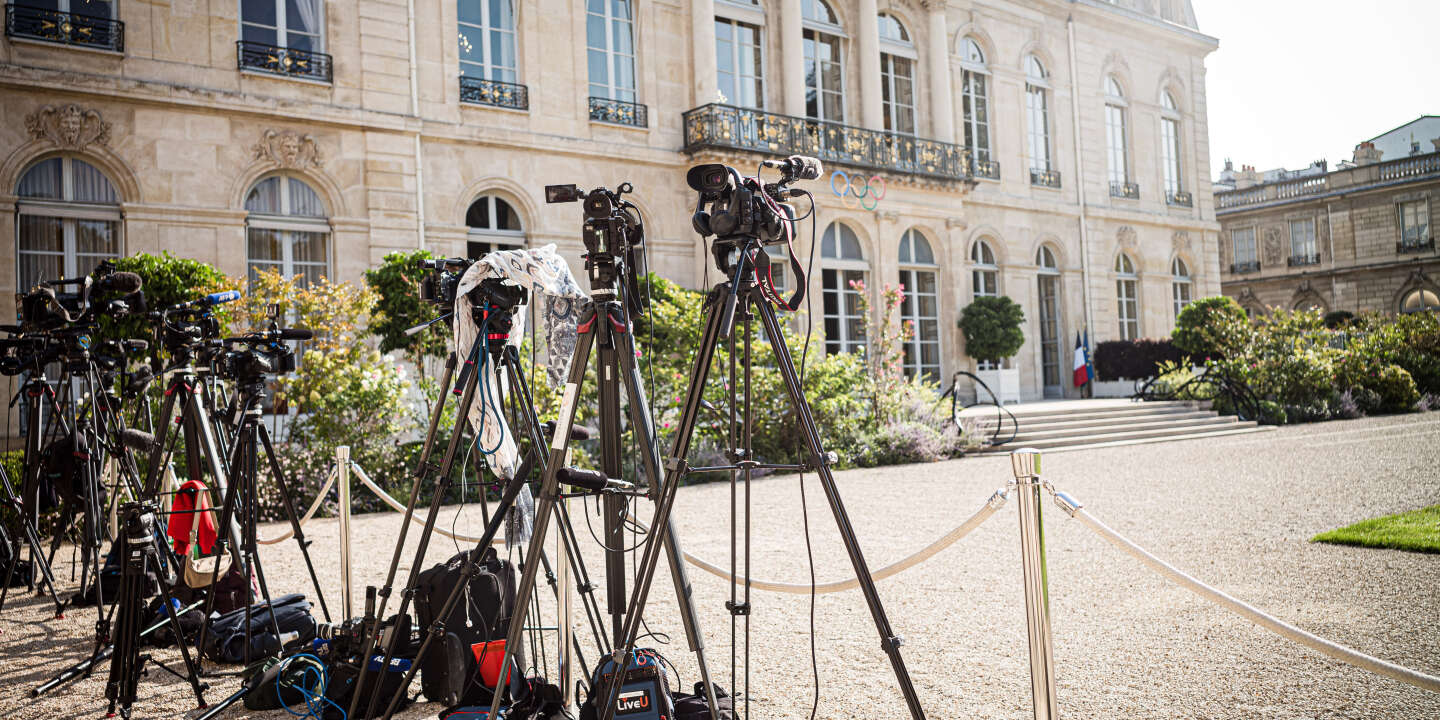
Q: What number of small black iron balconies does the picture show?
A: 11